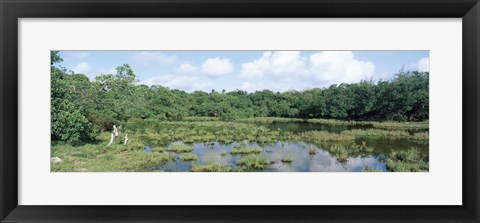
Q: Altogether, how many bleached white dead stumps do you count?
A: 2